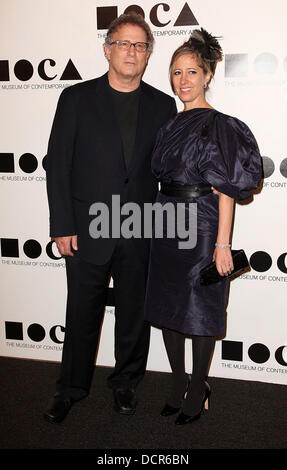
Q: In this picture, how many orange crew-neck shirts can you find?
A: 0